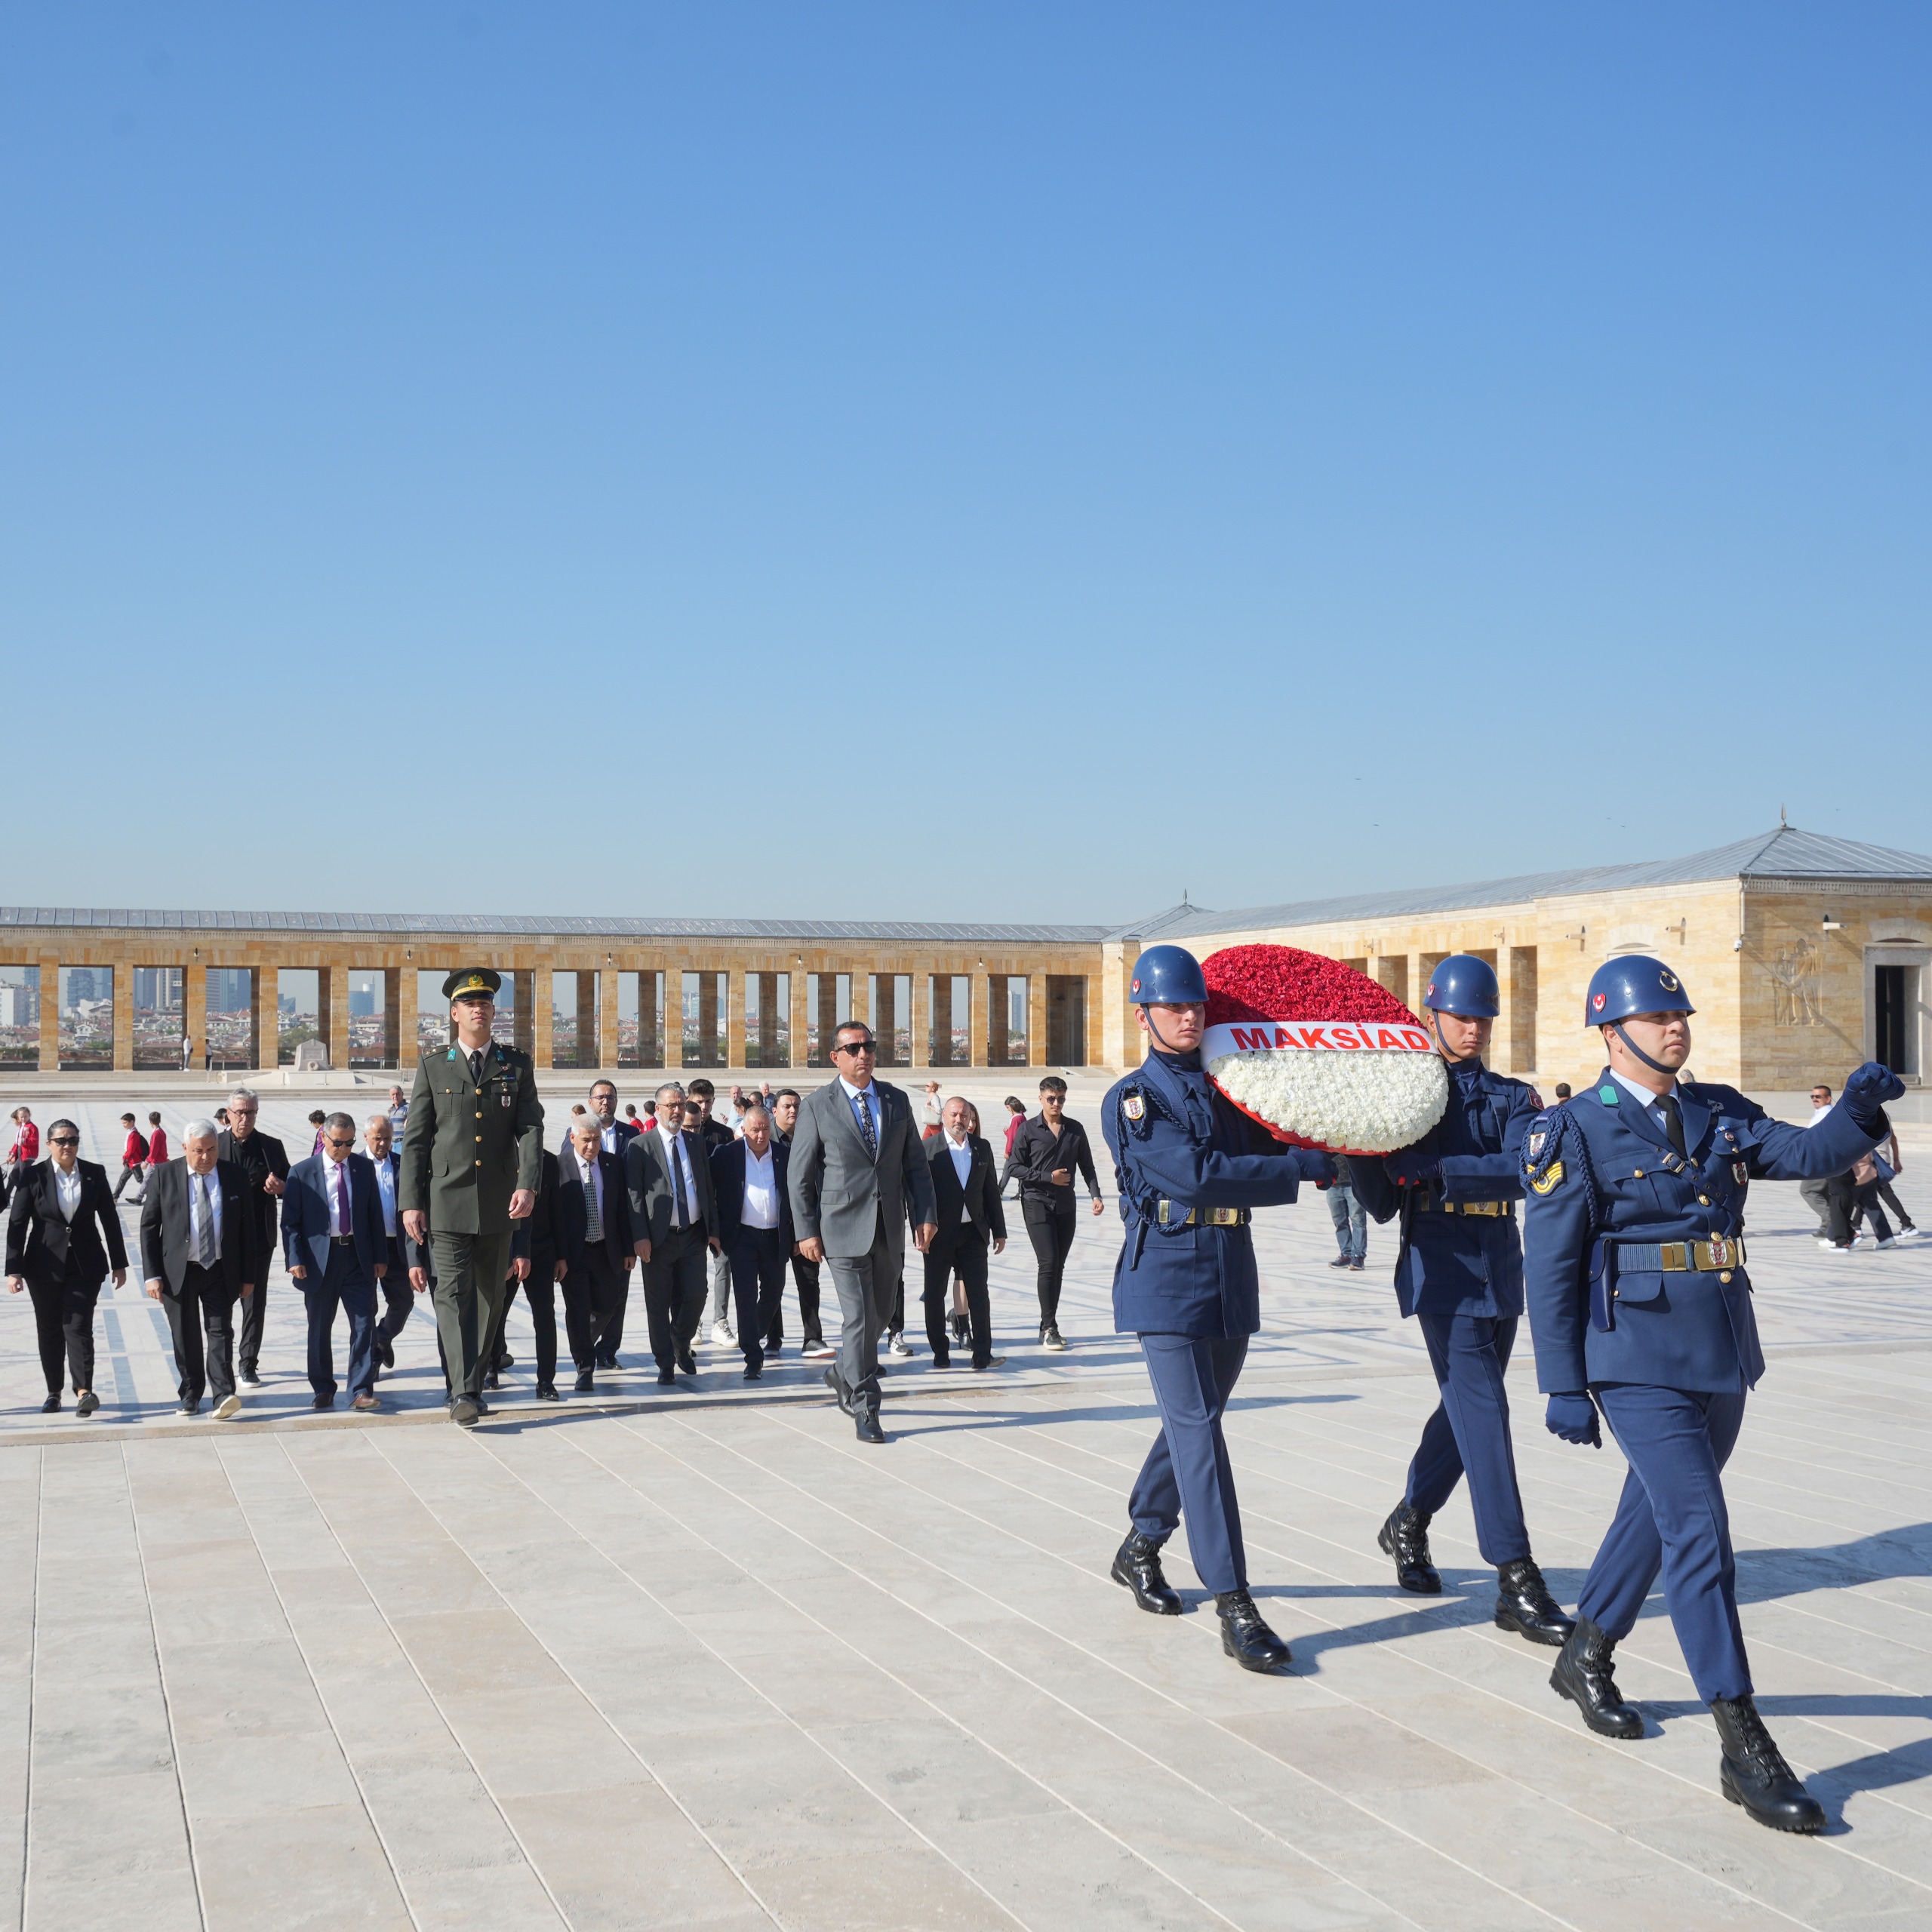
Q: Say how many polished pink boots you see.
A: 0